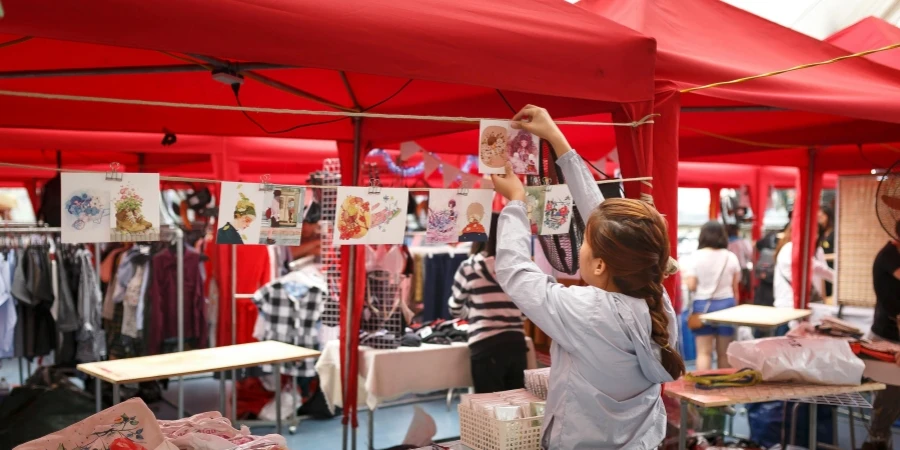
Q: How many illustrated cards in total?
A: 12